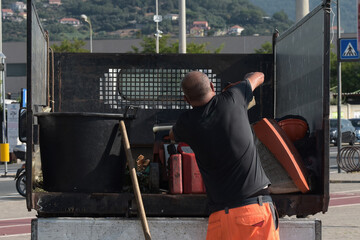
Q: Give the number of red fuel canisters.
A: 2